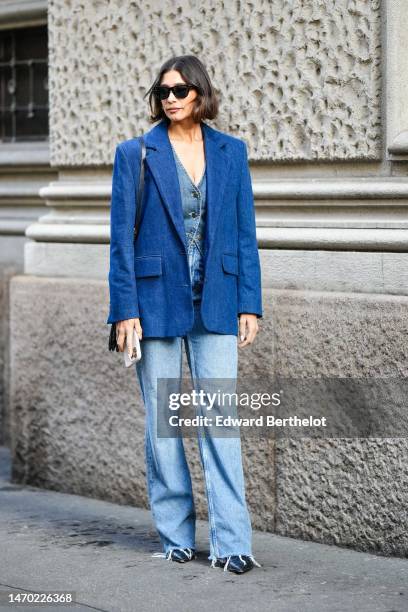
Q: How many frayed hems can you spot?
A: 2